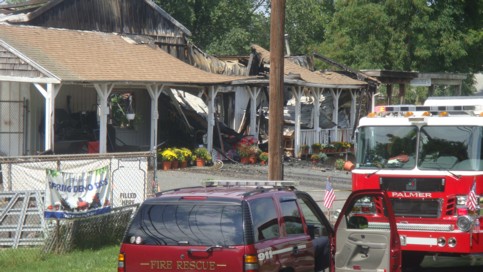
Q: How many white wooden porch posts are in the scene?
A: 9